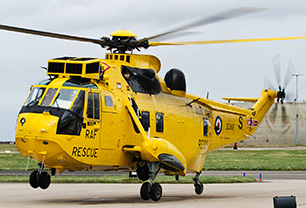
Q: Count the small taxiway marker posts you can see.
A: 2